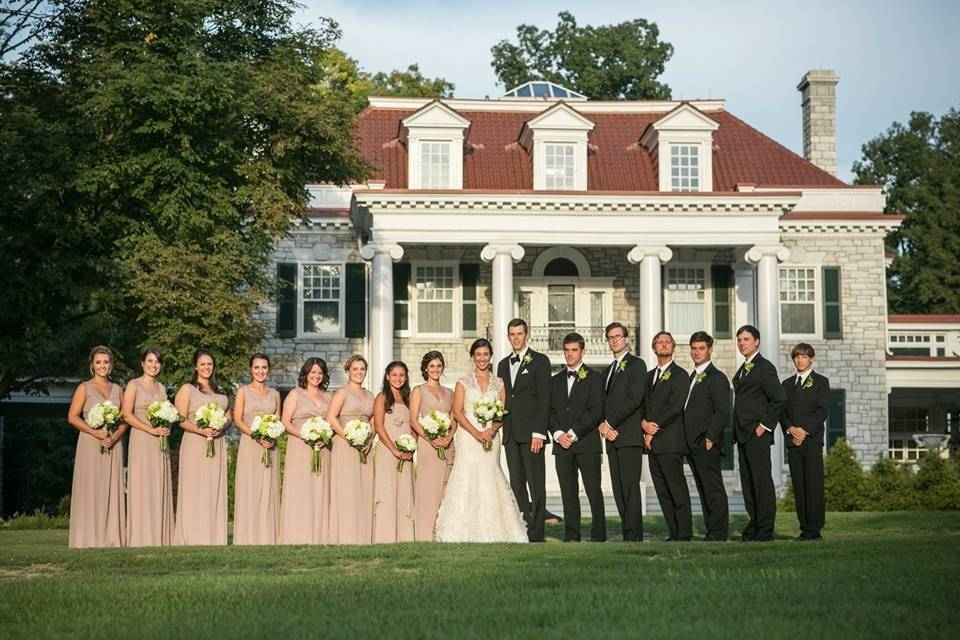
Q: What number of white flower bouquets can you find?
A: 9